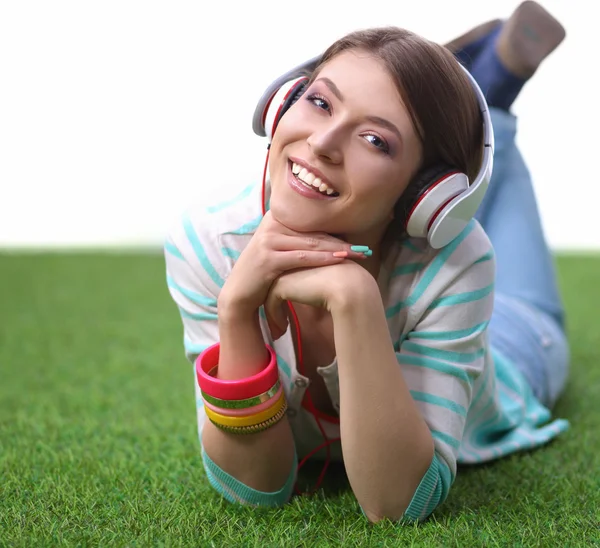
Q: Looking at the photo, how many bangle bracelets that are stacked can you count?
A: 5